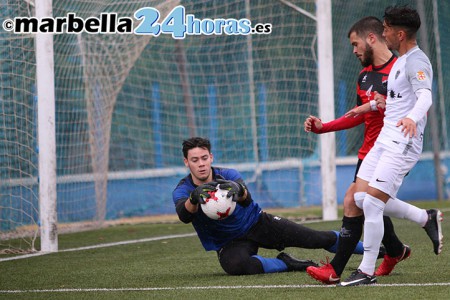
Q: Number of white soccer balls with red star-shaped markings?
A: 1